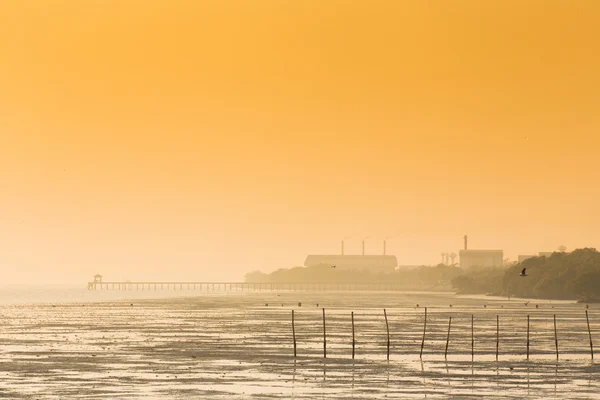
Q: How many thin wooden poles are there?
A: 11